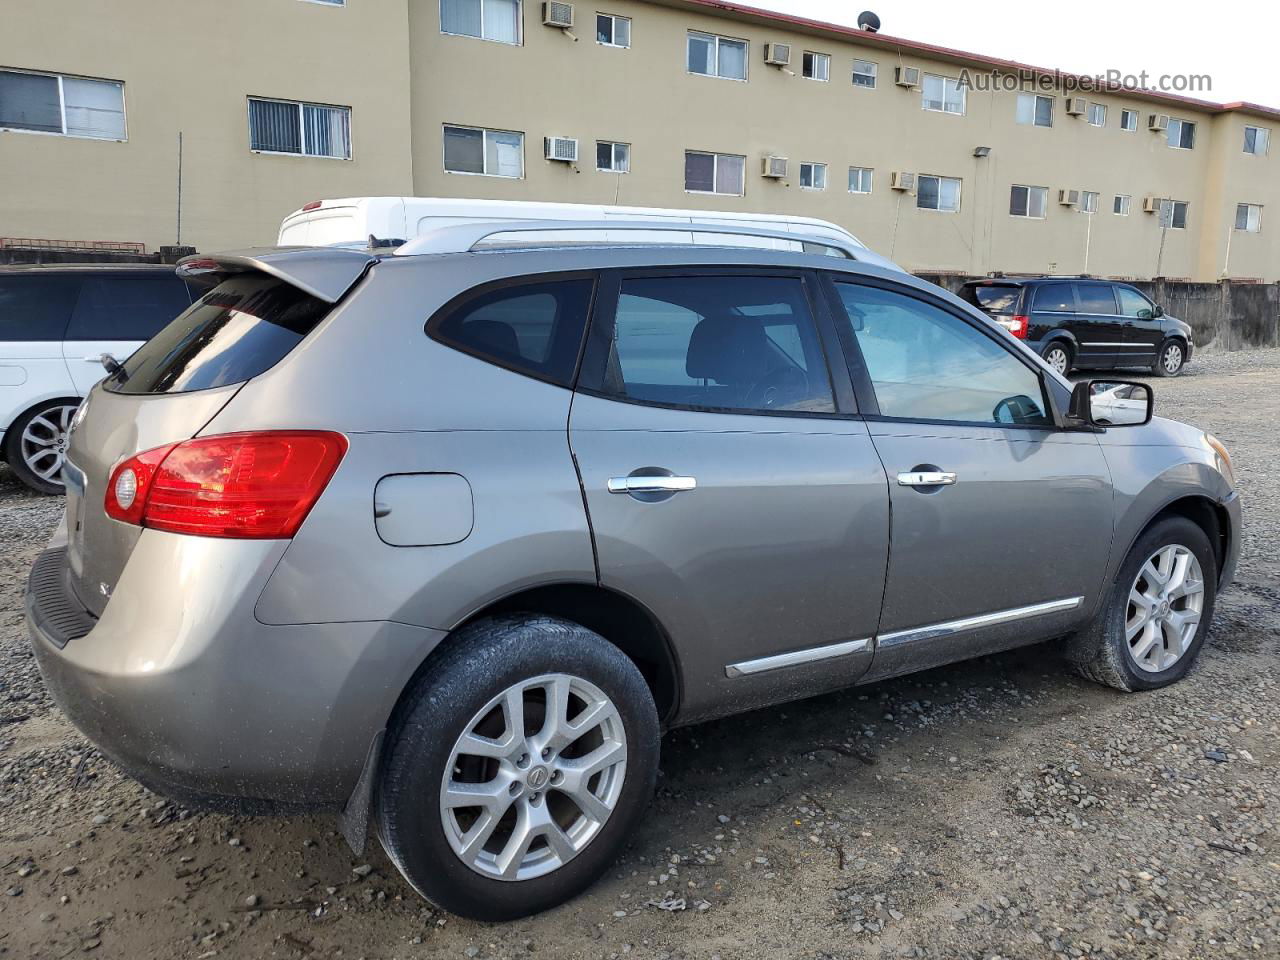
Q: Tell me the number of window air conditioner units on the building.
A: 10